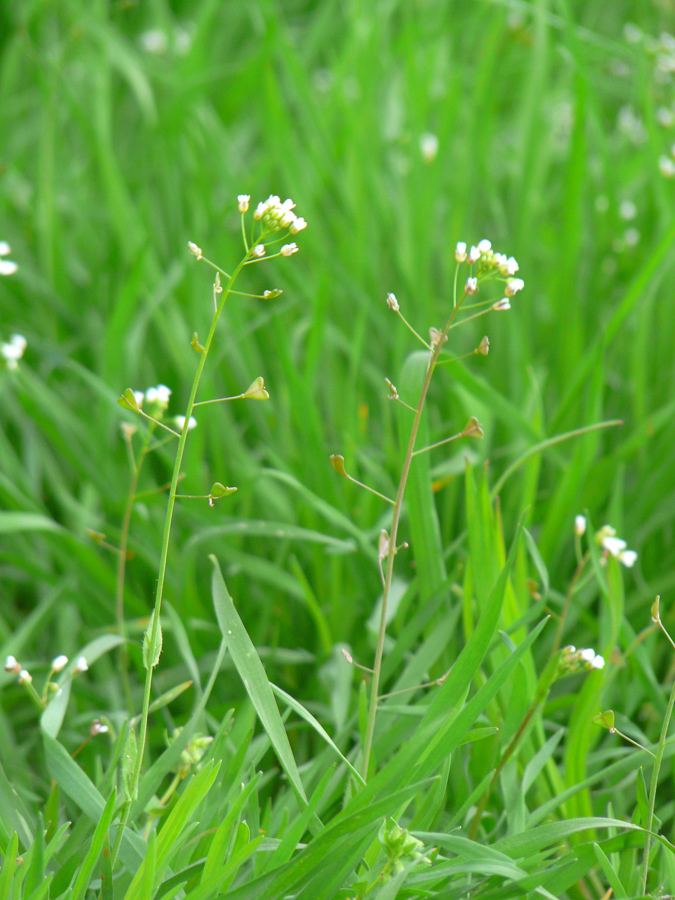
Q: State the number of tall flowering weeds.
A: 2